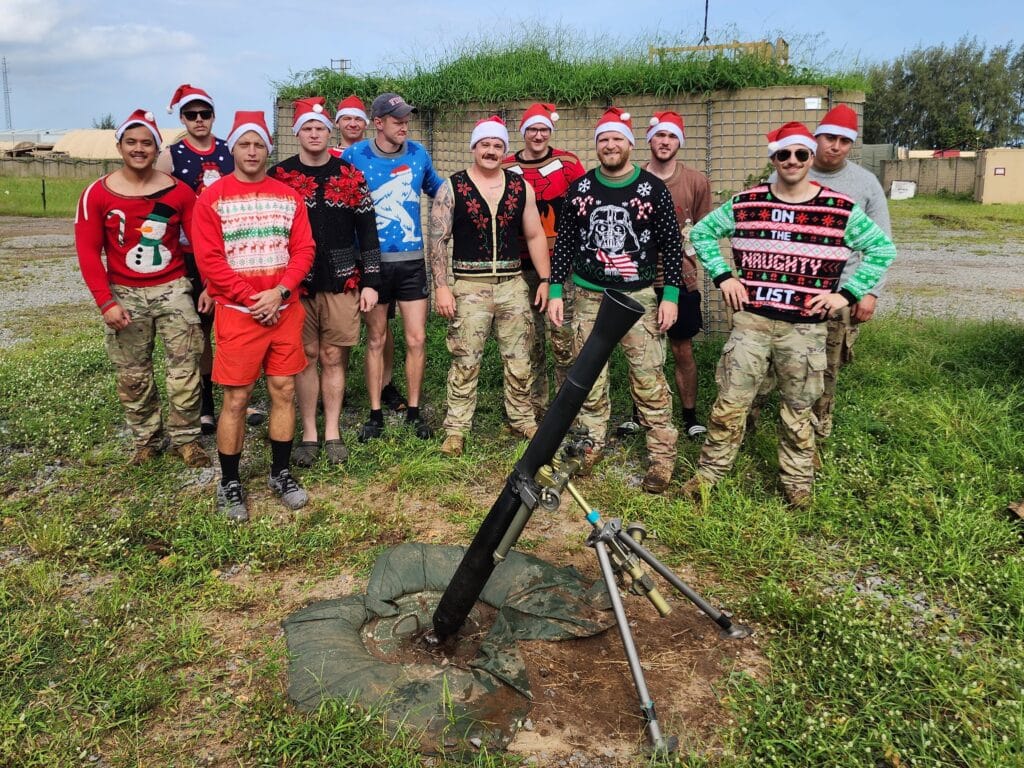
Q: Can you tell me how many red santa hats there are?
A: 11